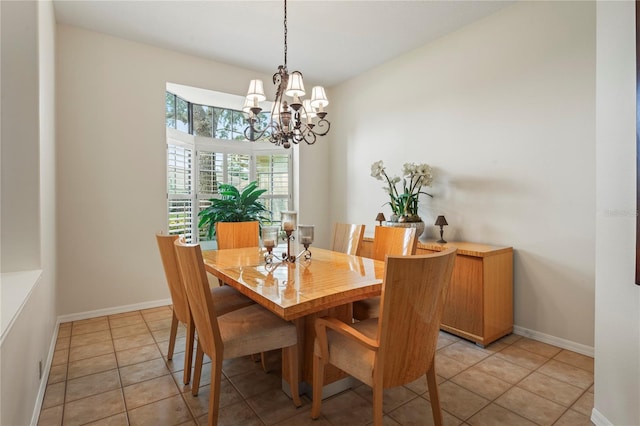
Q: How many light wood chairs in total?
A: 6